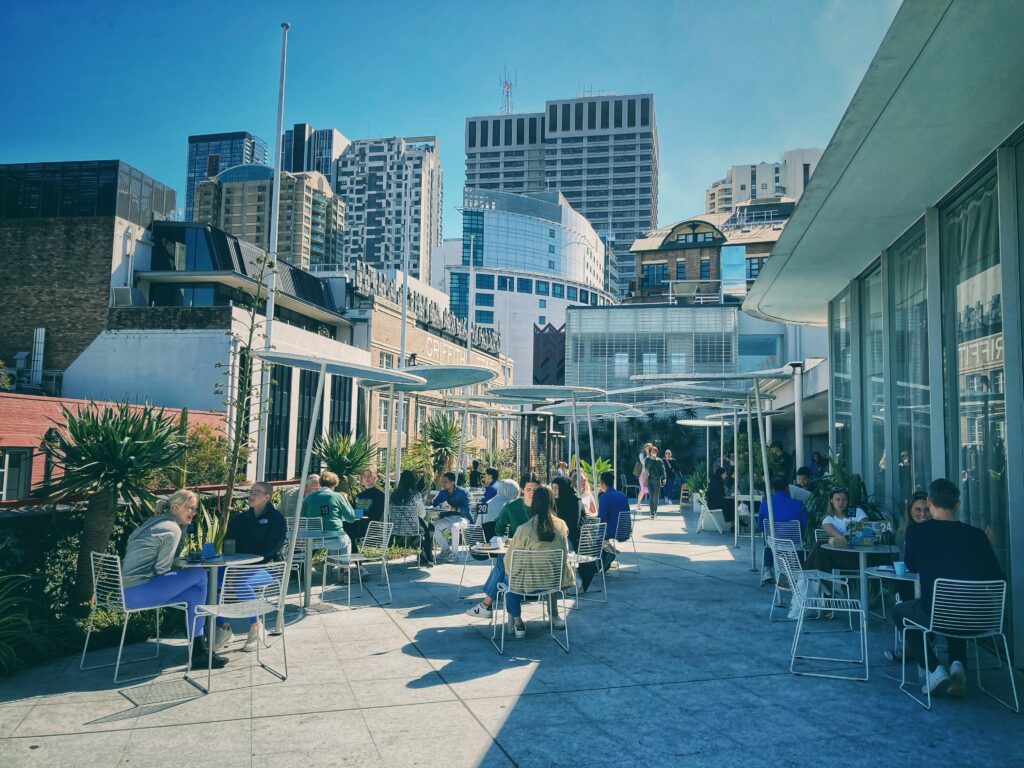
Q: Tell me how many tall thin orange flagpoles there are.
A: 0